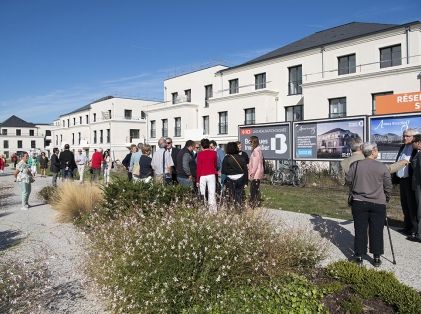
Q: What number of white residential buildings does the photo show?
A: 3